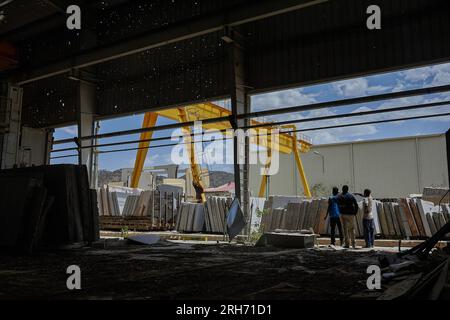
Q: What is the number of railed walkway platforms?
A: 1